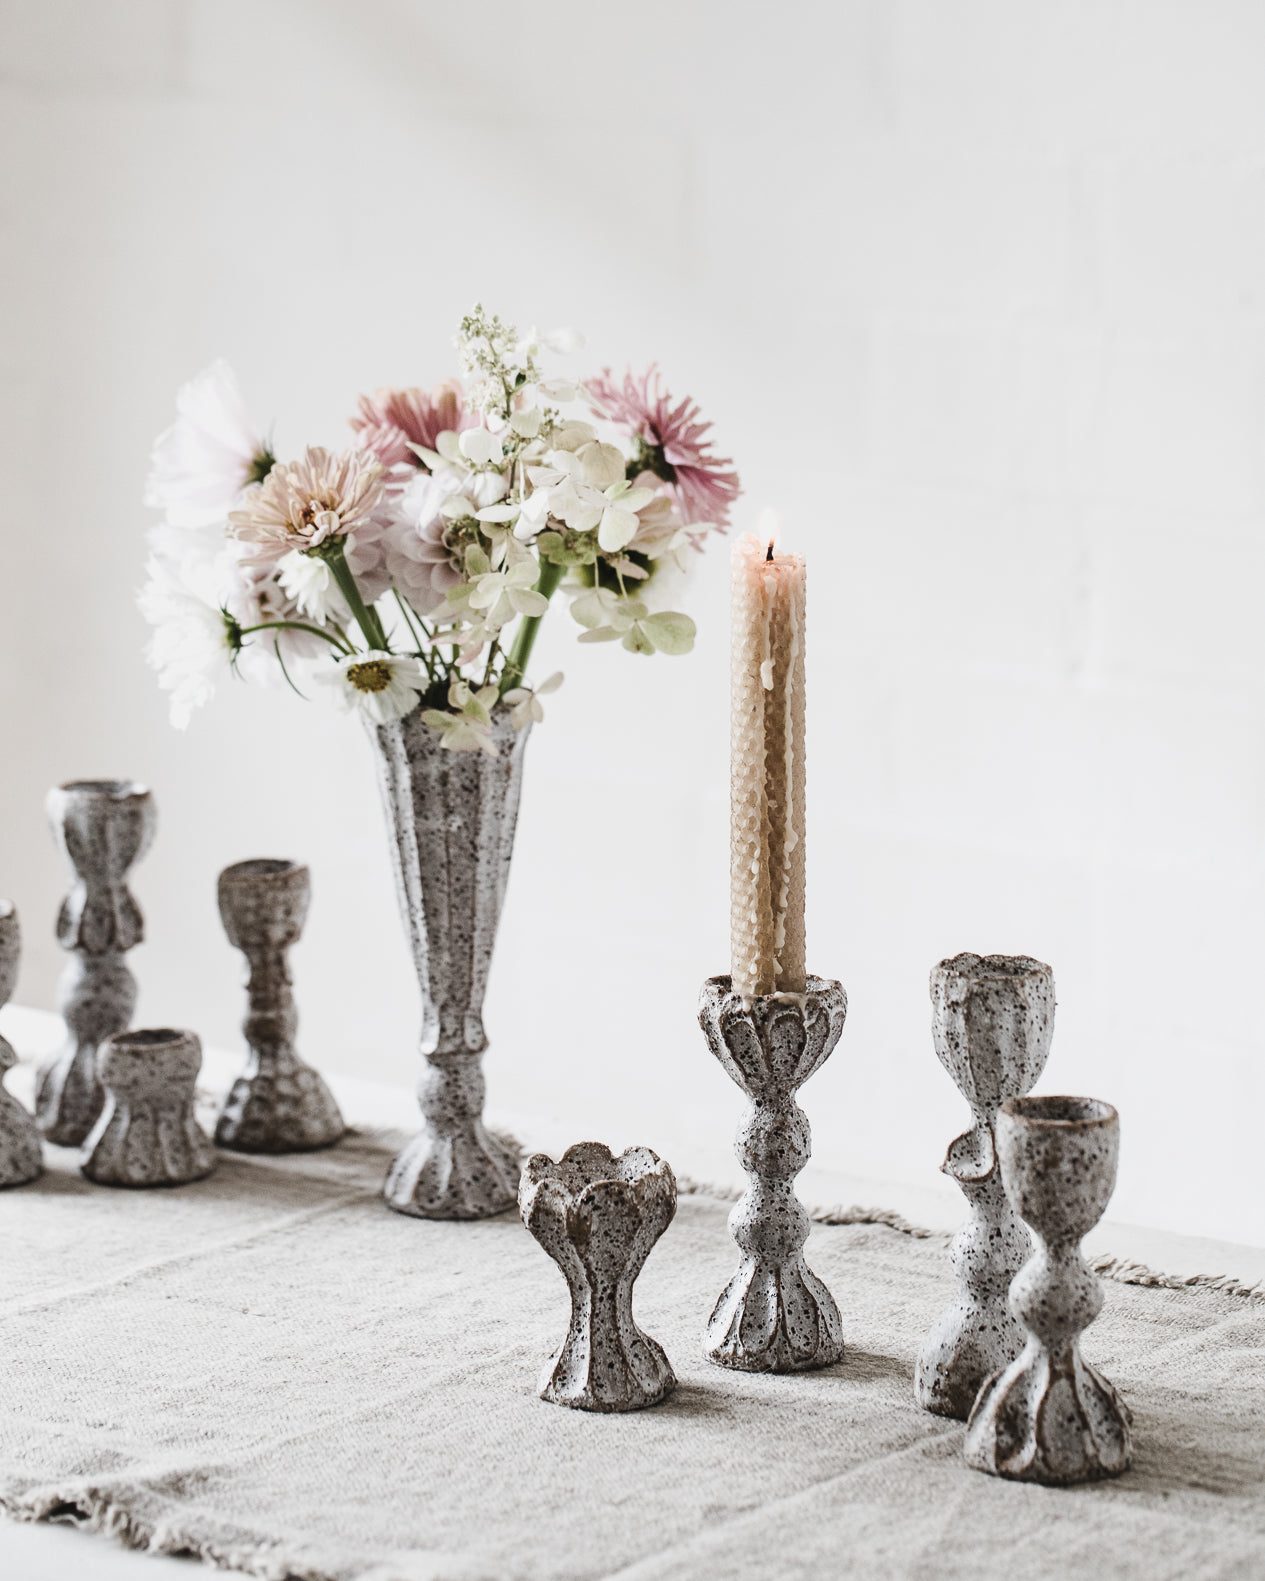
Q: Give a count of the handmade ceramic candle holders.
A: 8